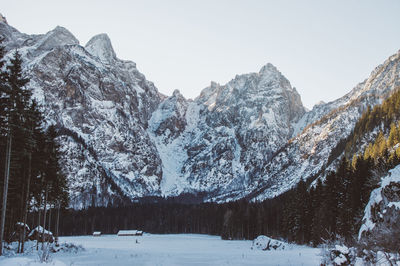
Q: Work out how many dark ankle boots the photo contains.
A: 0